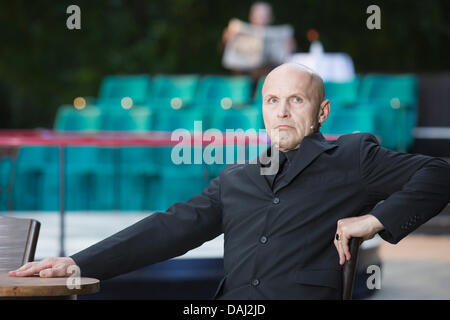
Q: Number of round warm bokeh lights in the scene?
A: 5